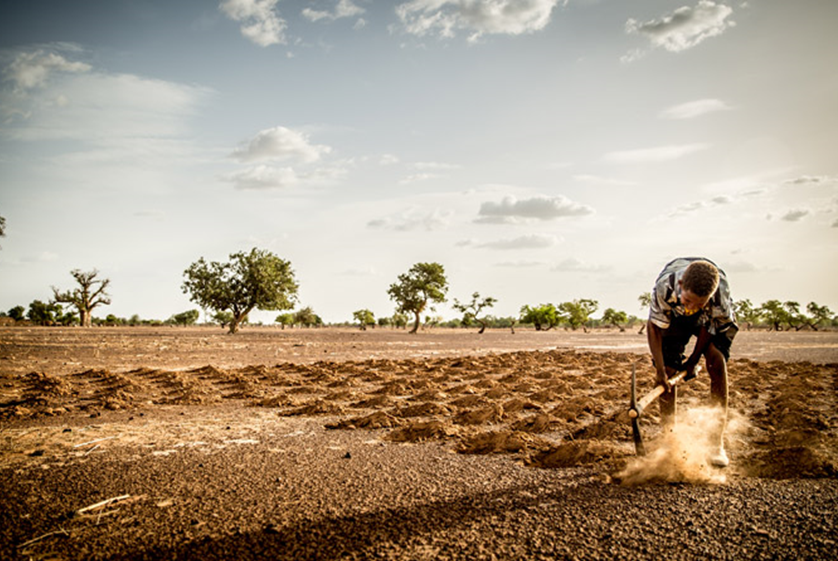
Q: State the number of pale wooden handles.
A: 1